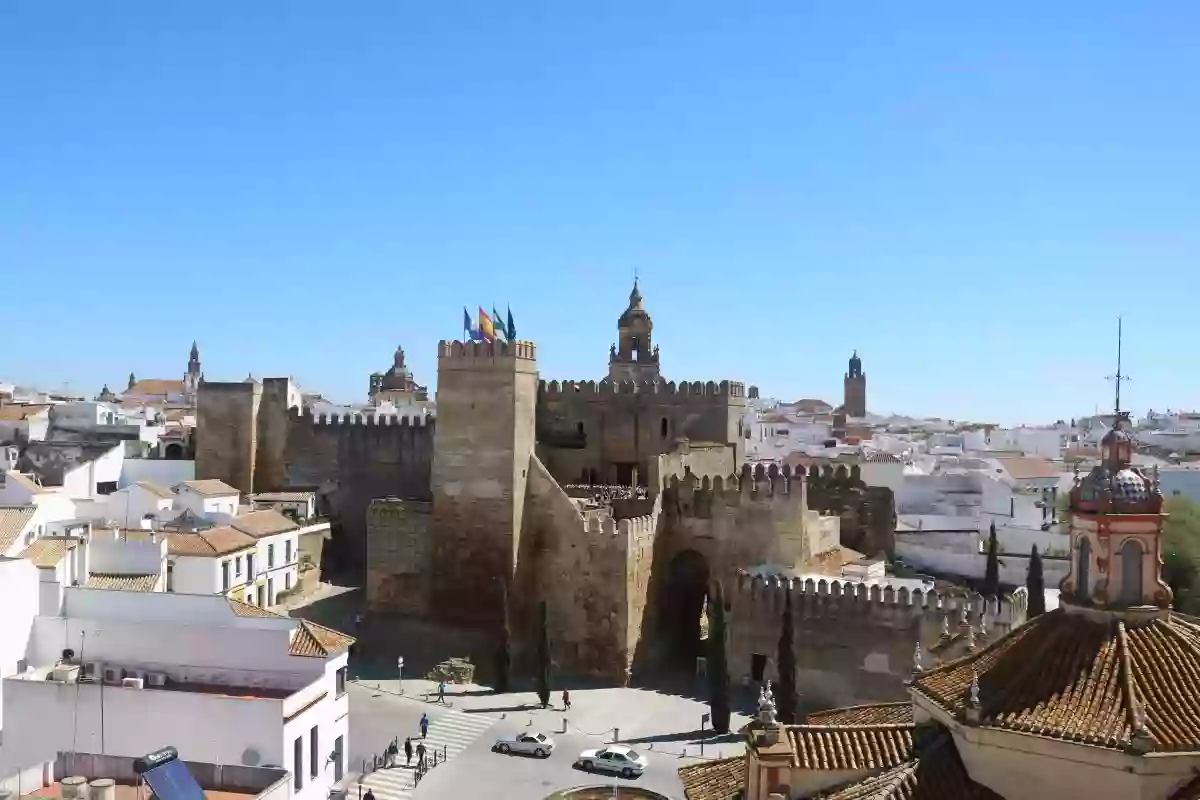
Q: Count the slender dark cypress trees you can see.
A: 6